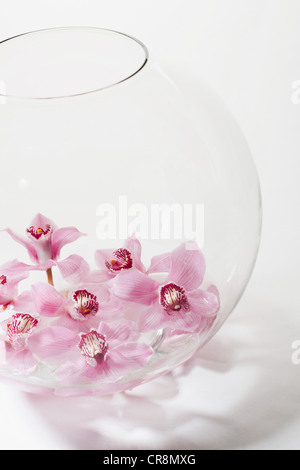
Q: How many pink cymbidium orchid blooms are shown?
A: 7